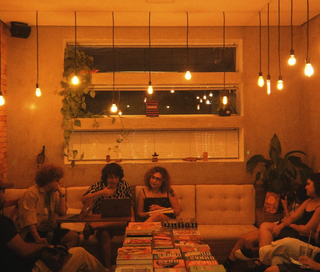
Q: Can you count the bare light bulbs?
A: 12